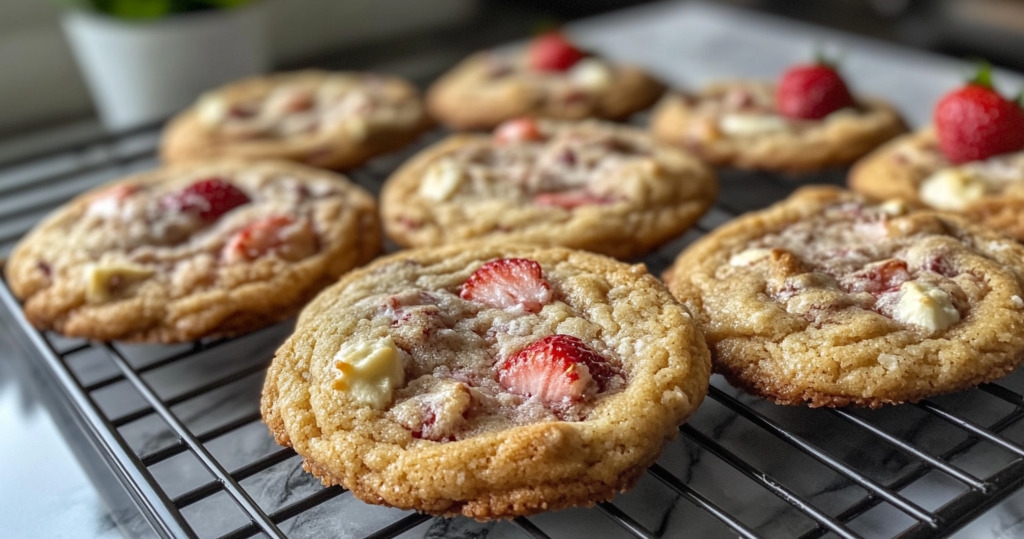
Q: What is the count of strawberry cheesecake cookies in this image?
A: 8